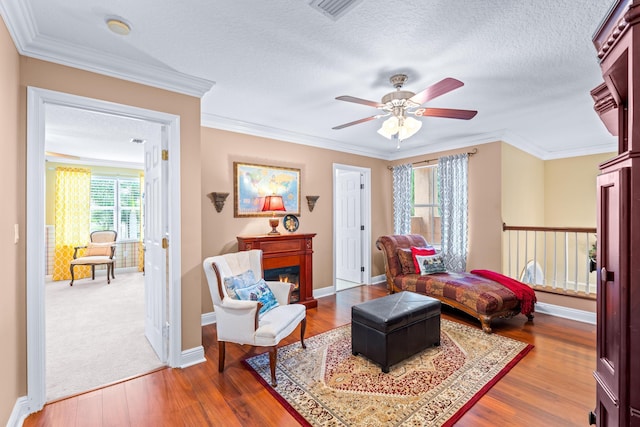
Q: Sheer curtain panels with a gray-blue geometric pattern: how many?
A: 2